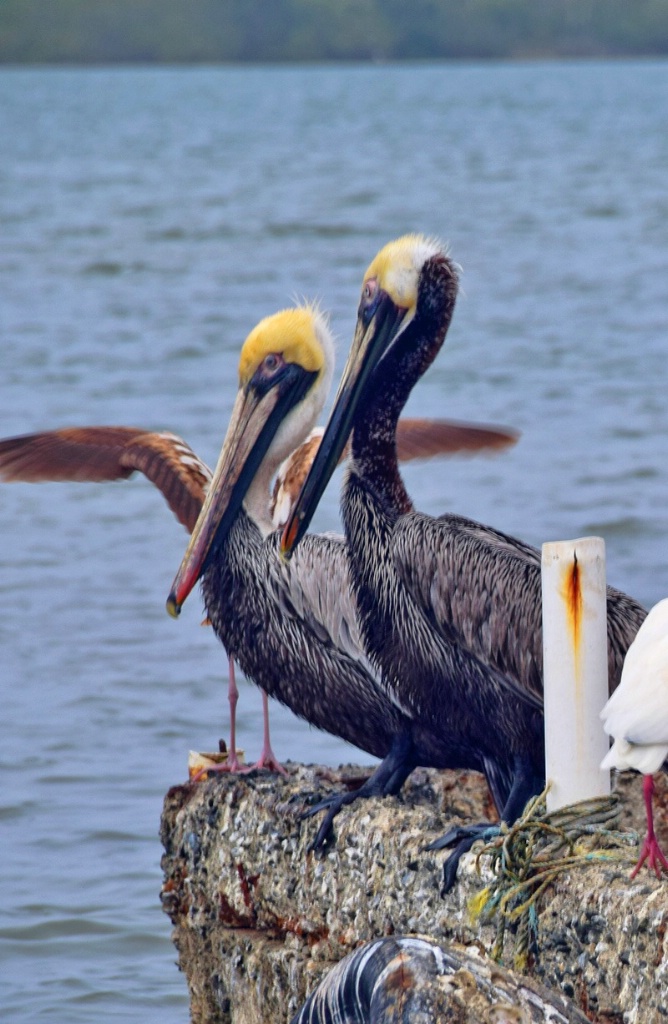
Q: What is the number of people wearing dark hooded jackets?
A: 0